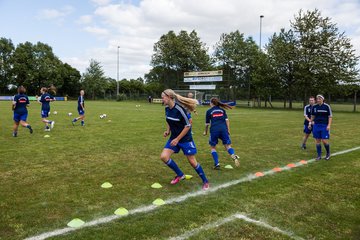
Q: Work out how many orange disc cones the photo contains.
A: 4